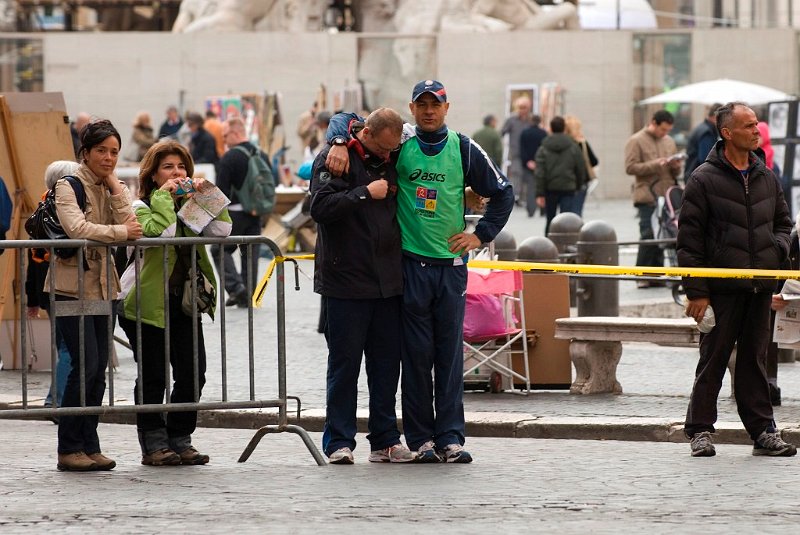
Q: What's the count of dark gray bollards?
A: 4